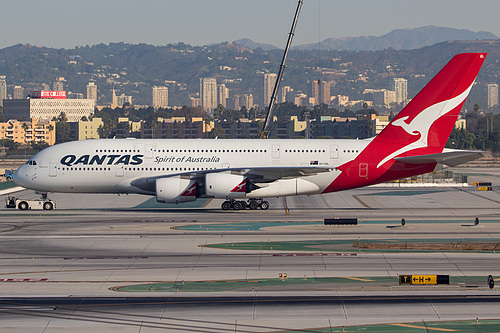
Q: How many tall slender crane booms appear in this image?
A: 1